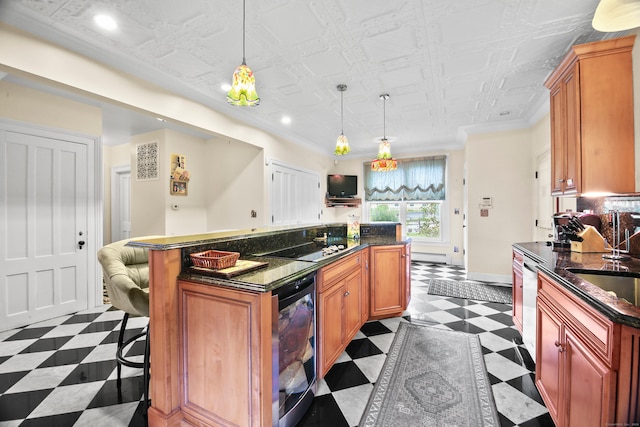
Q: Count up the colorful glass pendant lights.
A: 3